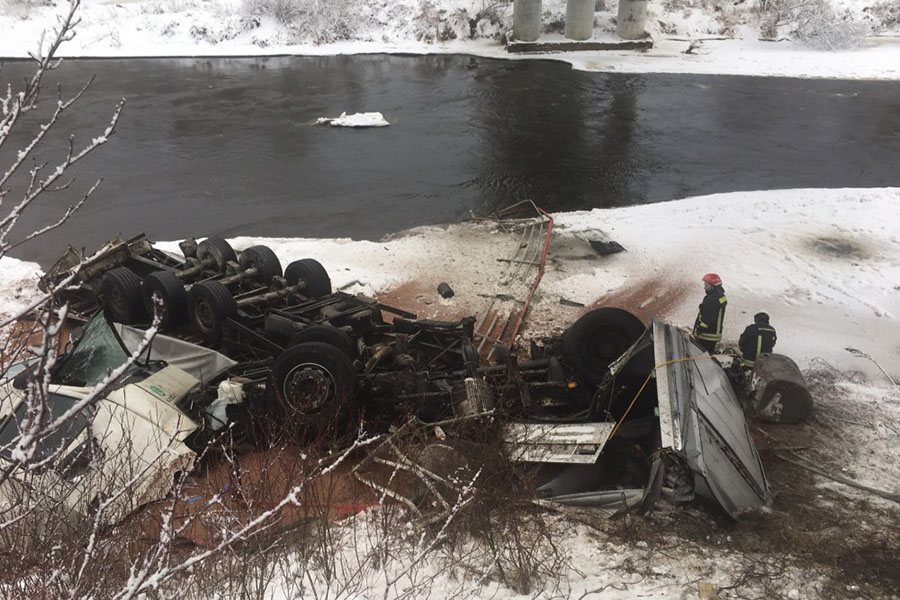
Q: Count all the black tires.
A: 9